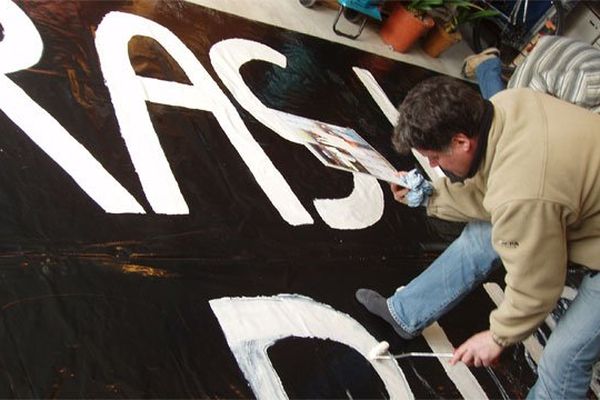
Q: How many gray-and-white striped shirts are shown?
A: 1